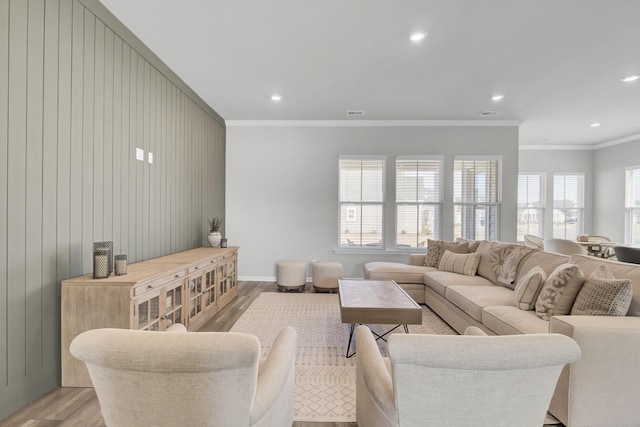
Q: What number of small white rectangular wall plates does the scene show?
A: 2